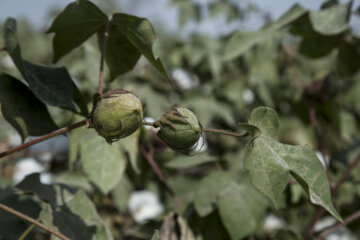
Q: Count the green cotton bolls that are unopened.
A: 2